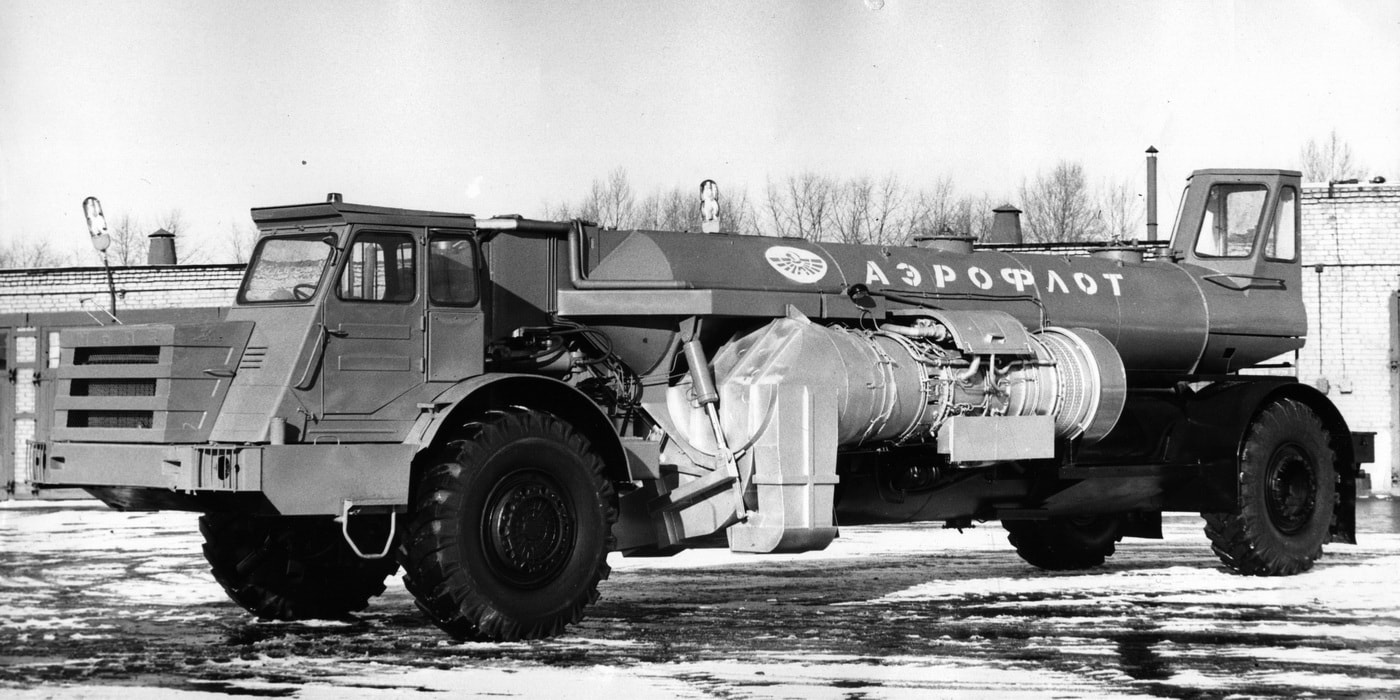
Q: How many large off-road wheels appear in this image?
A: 4